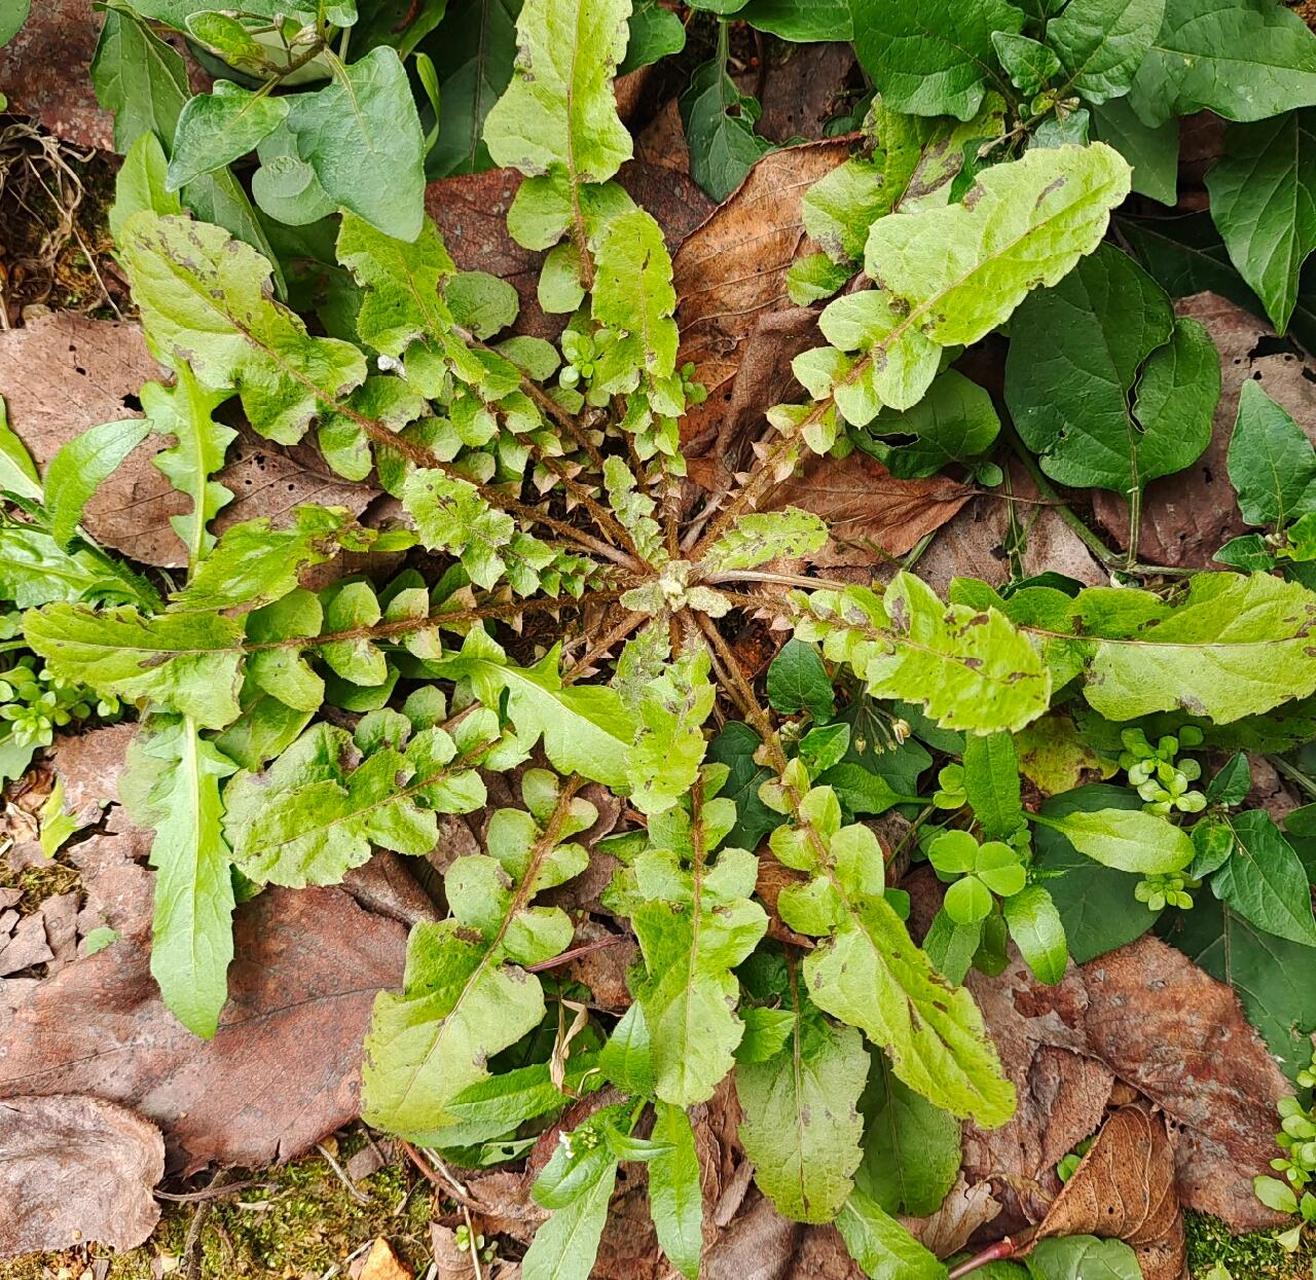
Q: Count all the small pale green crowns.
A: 1